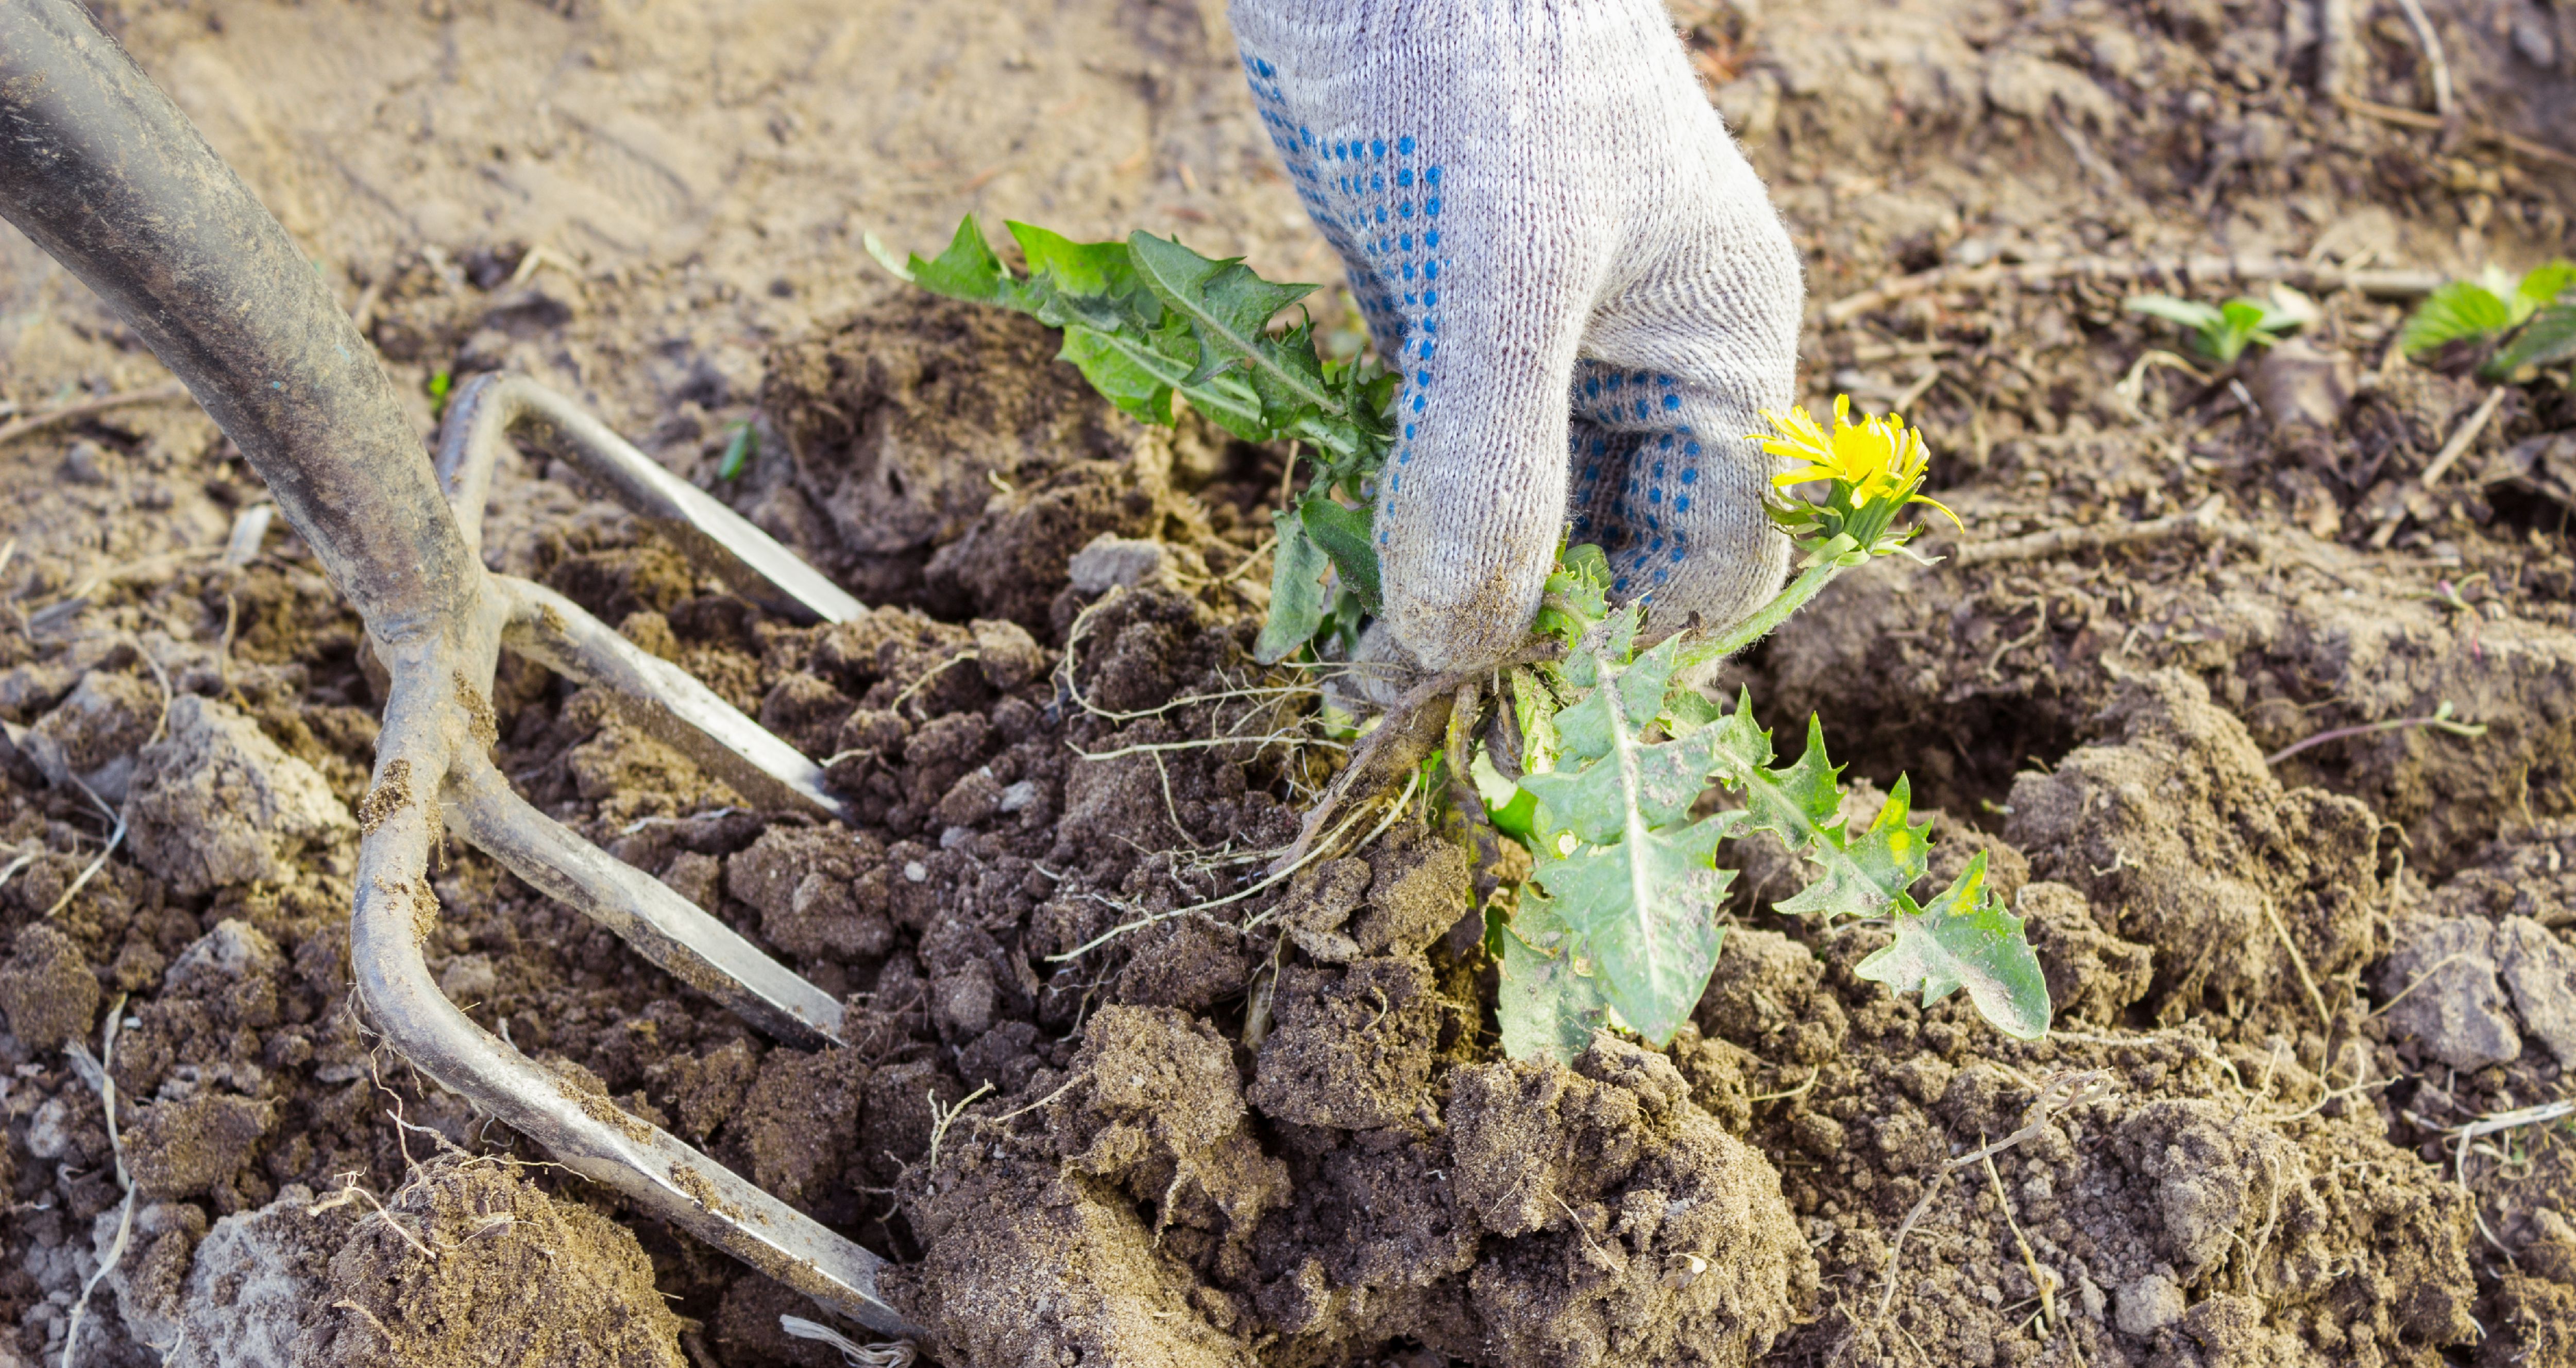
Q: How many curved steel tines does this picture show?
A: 4